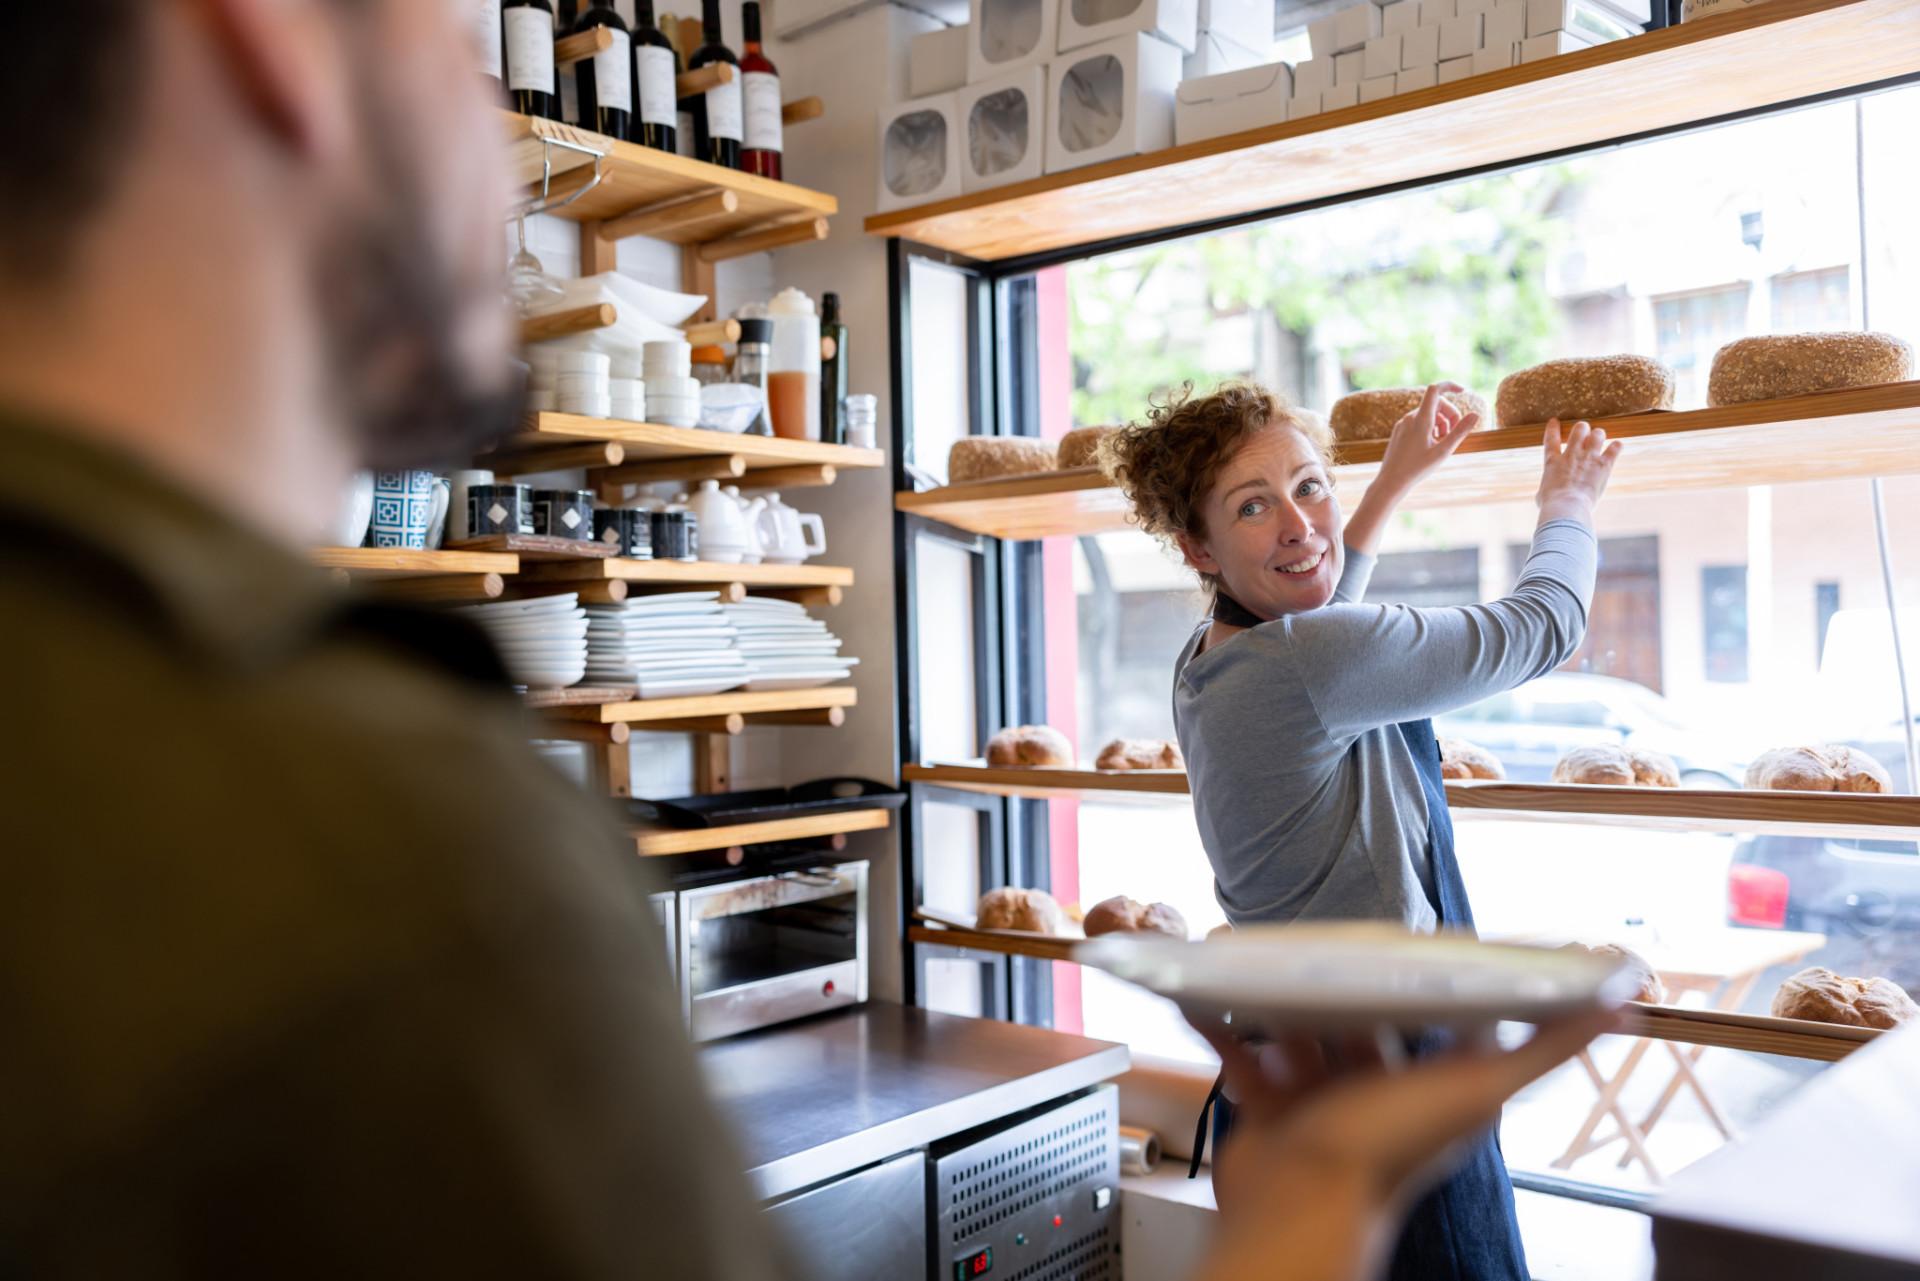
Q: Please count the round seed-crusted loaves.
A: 5